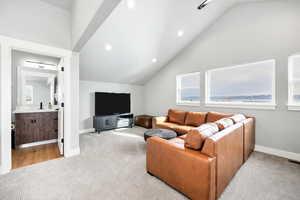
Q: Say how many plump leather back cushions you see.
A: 6